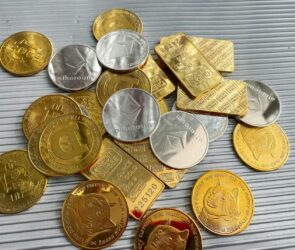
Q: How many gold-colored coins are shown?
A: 12